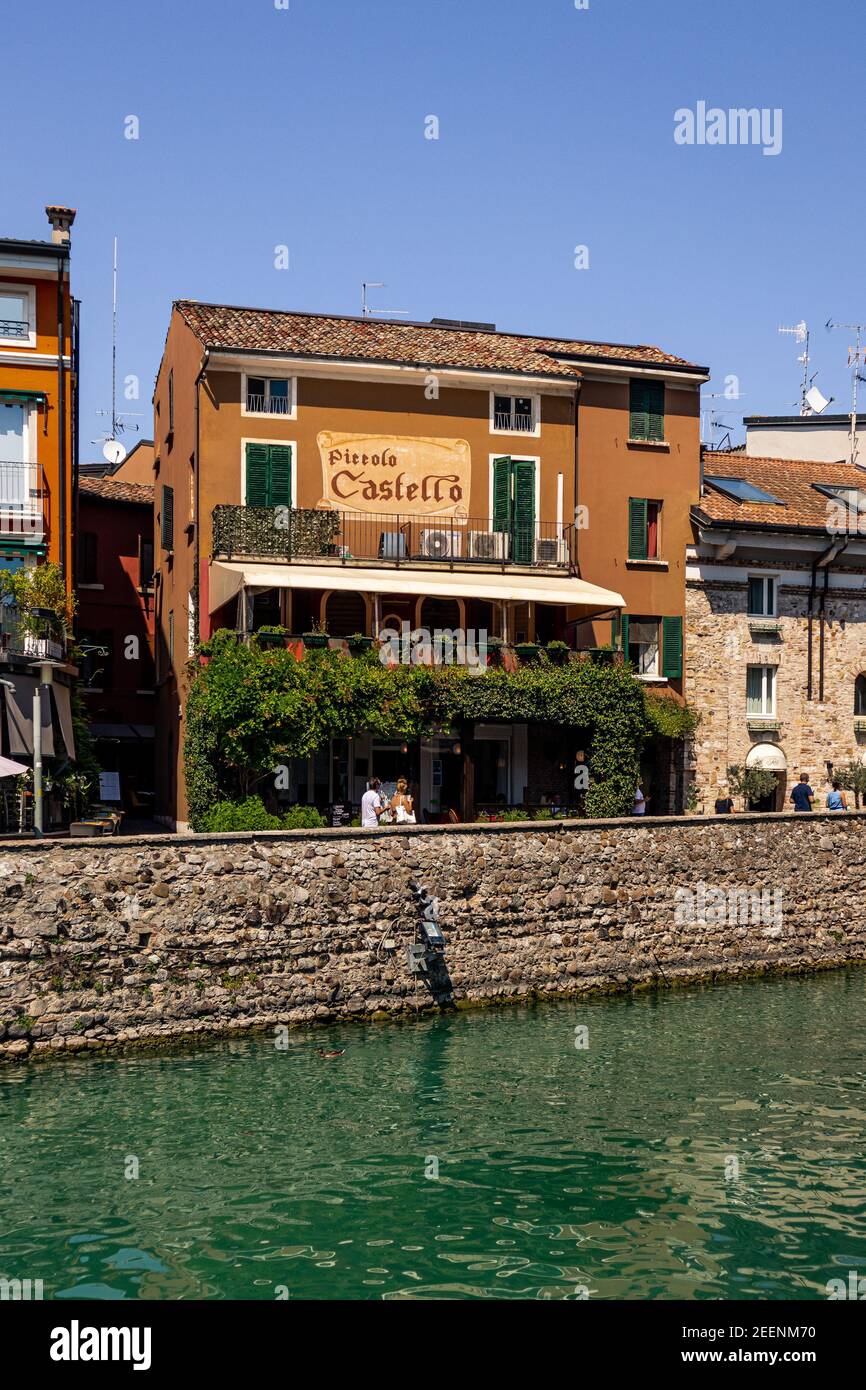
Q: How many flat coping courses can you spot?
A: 1